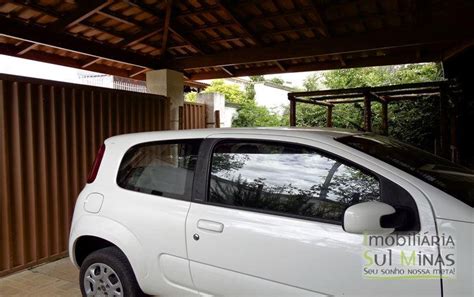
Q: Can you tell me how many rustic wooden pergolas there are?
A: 1